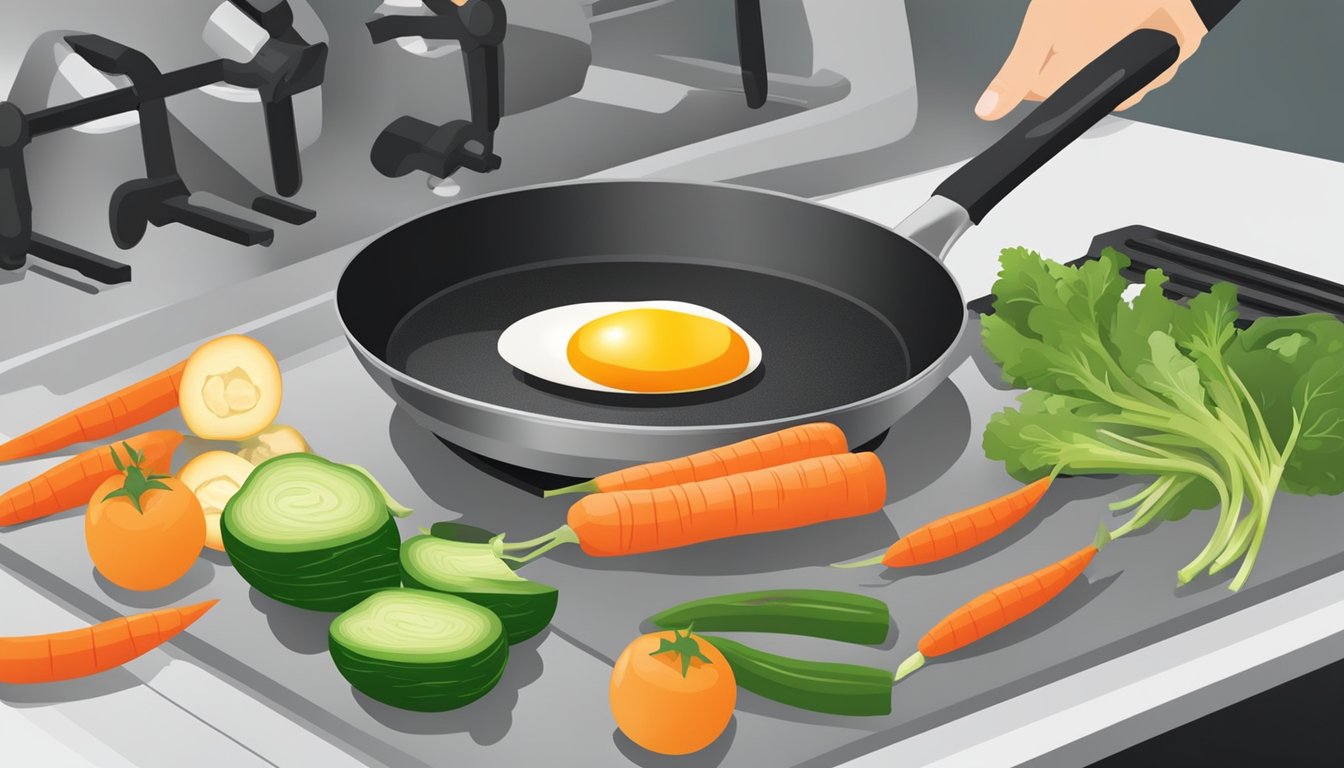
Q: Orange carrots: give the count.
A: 7